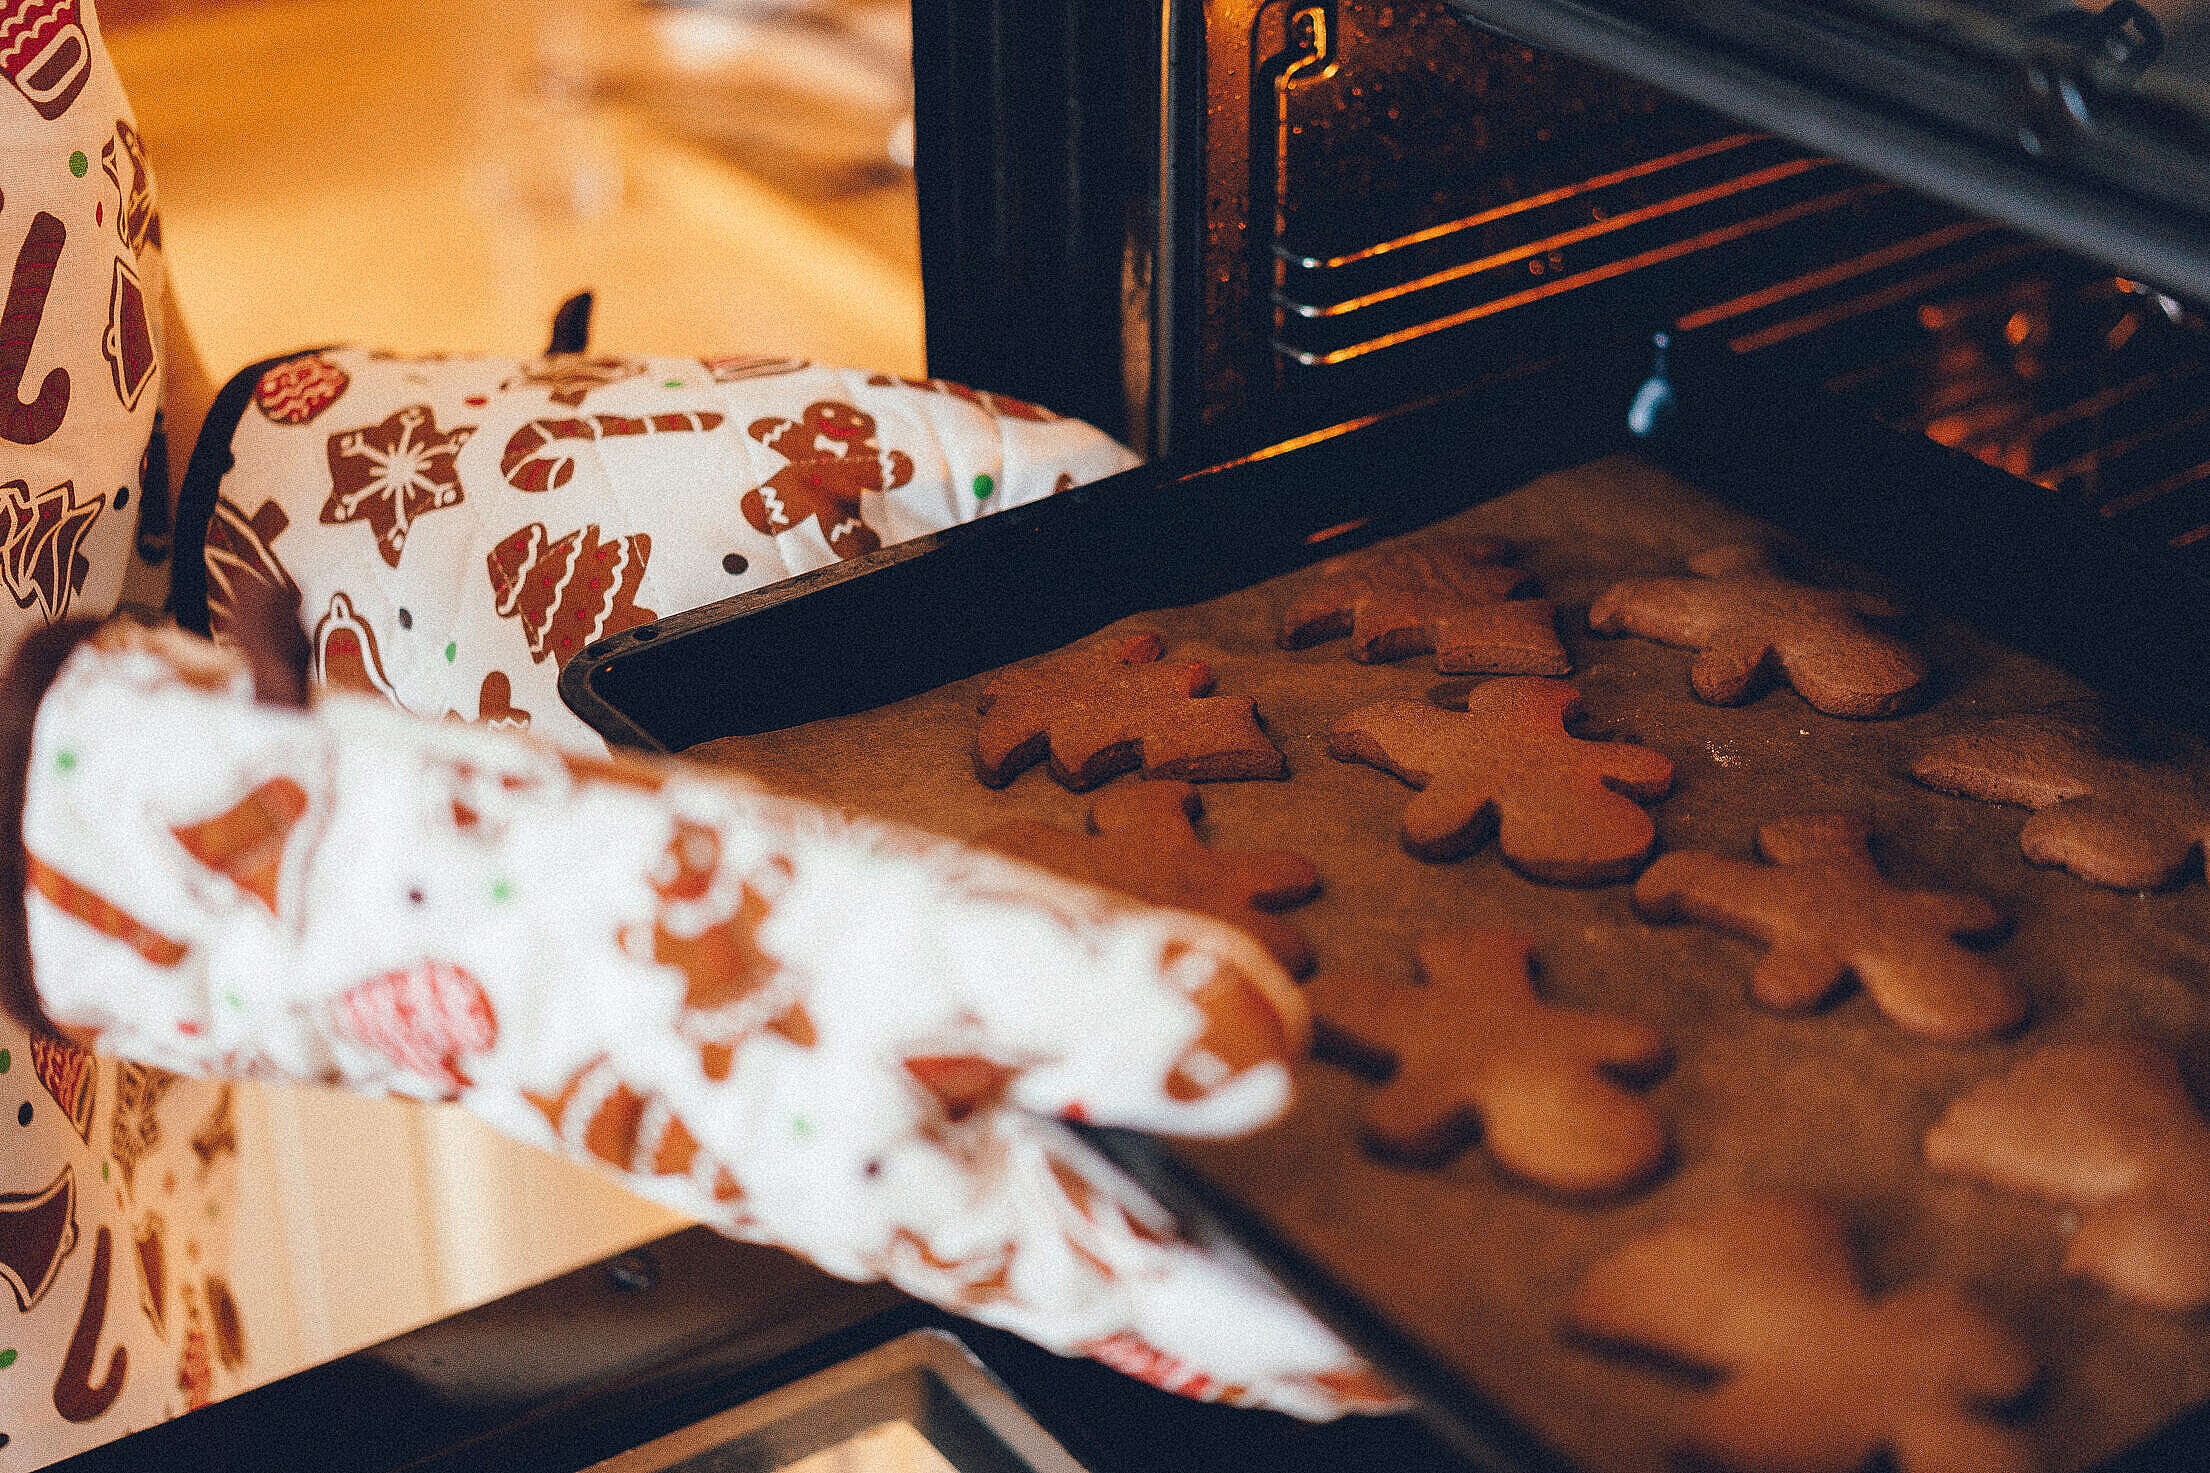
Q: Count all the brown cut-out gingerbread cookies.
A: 10